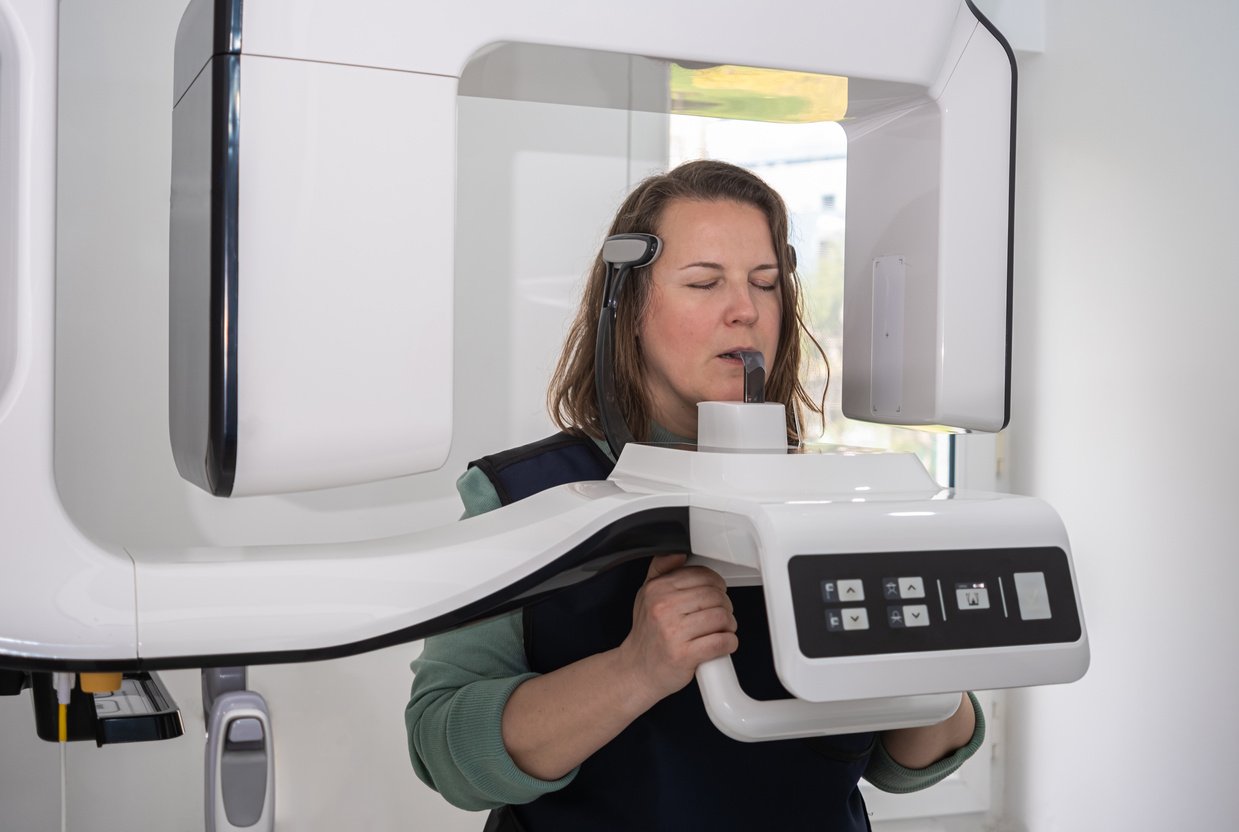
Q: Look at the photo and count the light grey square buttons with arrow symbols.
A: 4